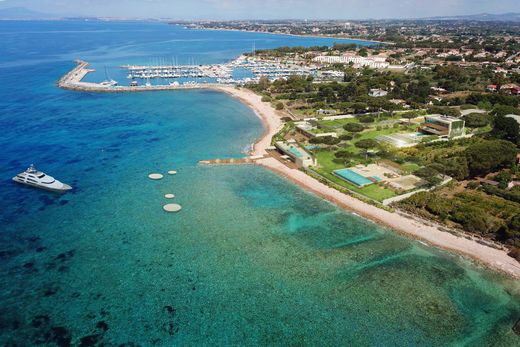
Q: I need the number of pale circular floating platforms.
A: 4